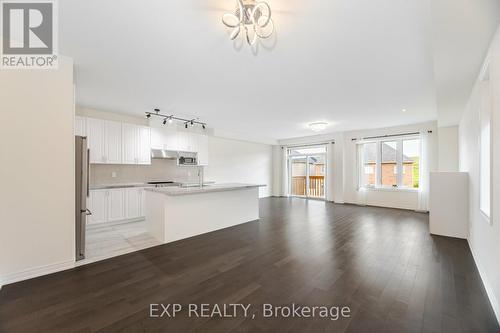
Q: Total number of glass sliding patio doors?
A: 1